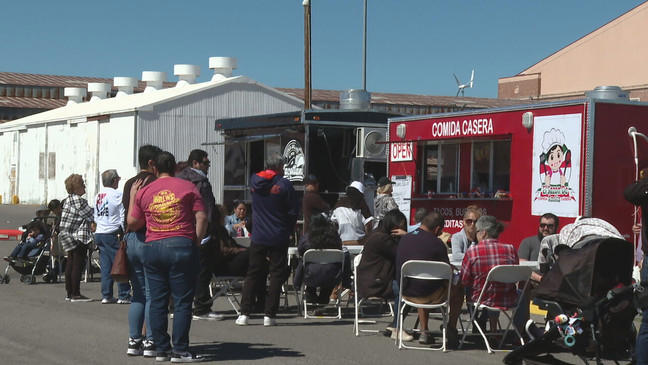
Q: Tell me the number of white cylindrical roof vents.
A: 6